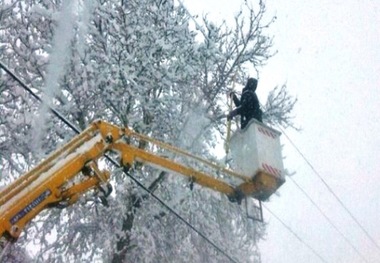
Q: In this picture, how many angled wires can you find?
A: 4